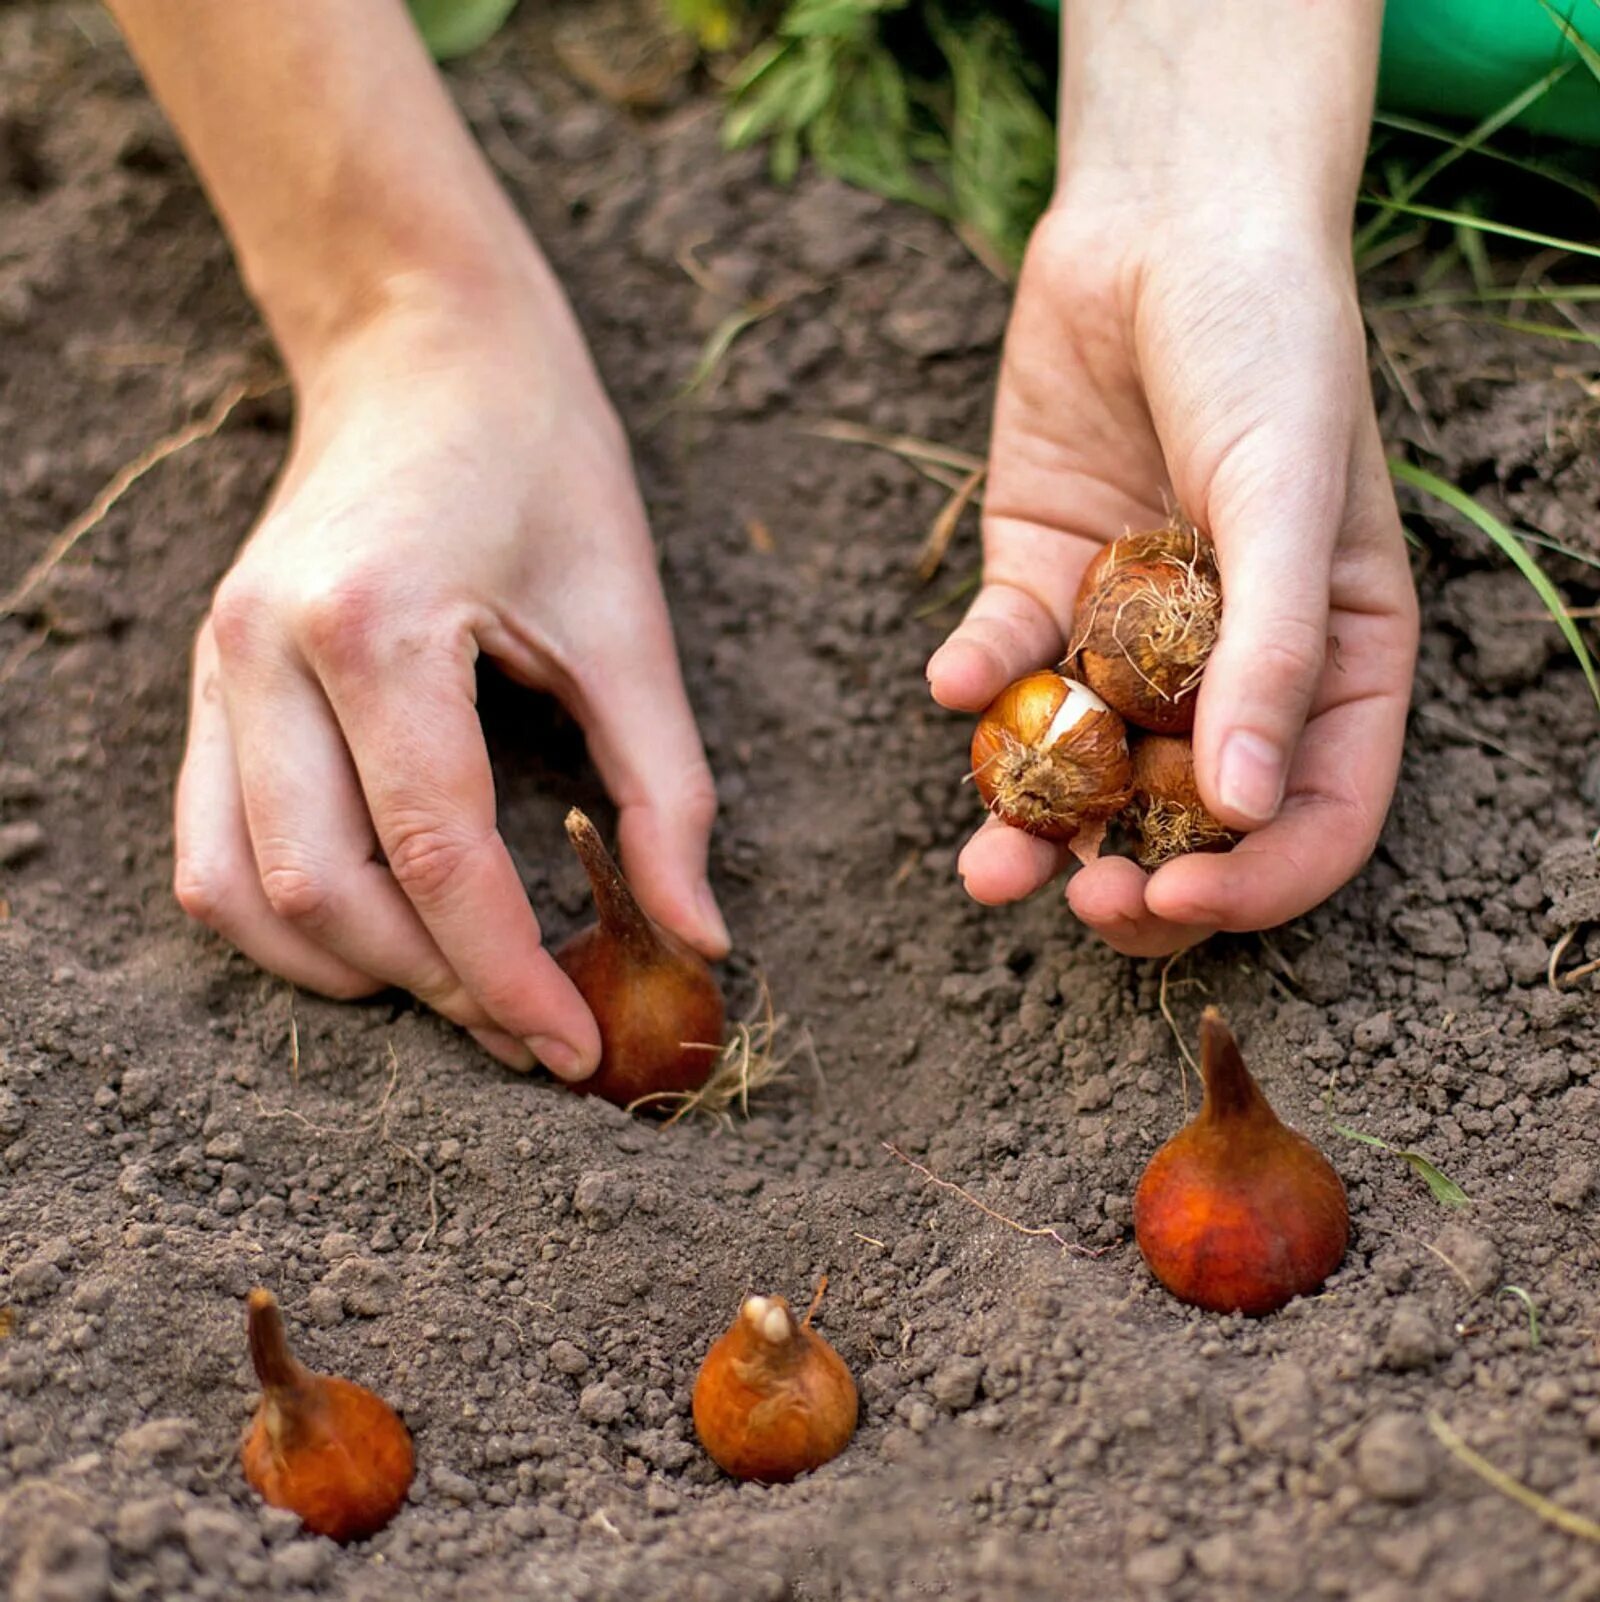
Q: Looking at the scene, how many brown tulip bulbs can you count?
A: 7